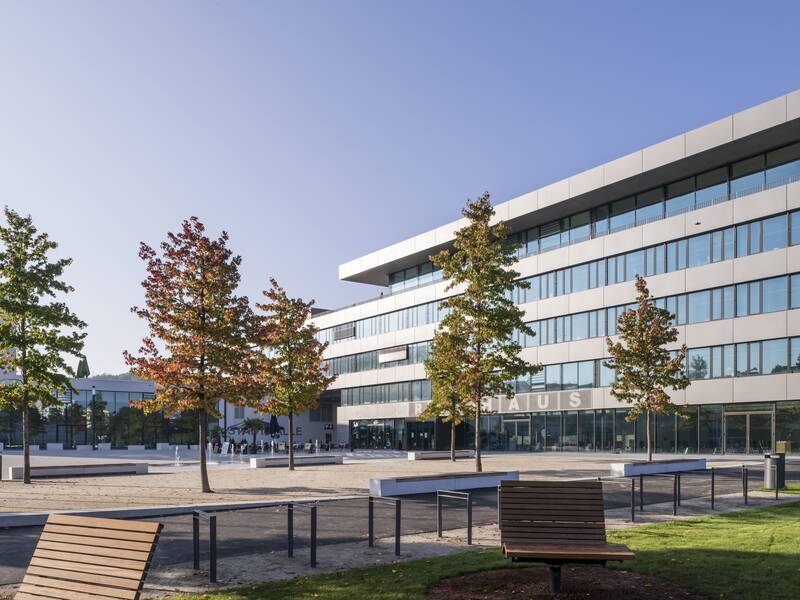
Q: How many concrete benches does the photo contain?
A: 5